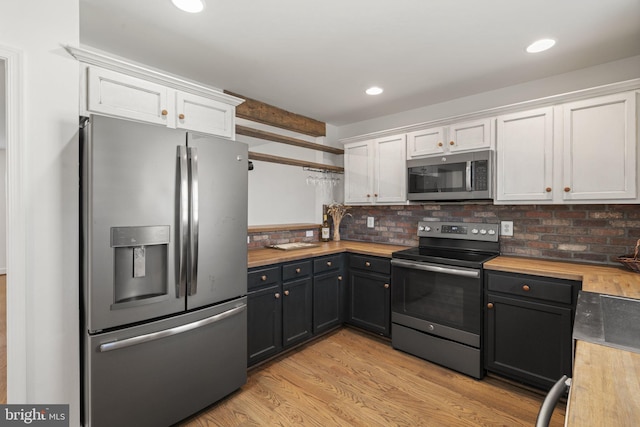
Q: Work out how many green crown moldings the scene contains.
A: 0